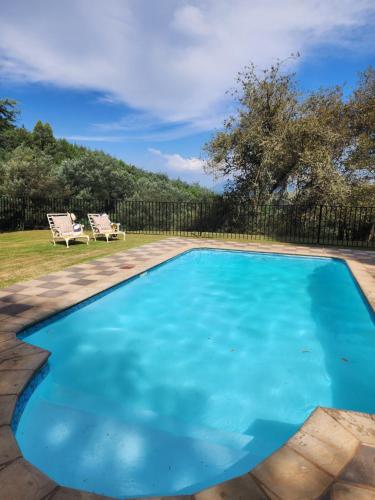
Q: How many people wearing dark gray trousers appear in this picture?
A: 0